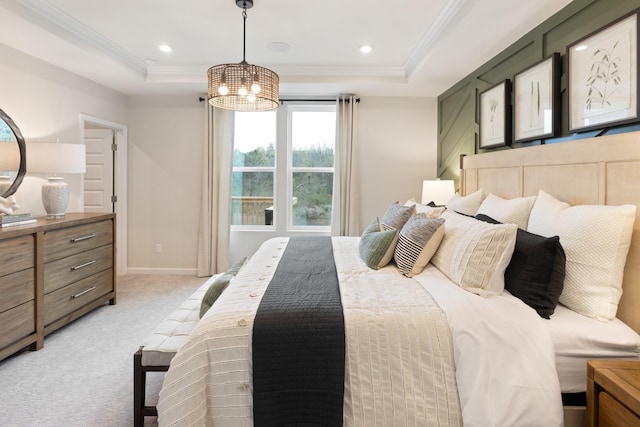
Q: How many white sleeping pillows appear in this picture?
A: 3